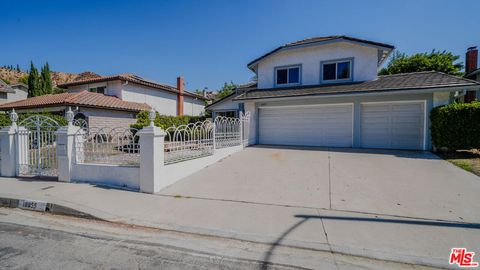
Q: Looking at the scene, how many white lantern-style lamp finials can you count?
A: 3